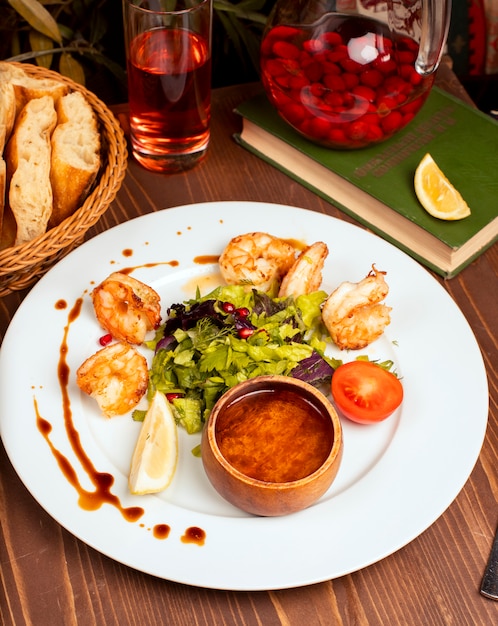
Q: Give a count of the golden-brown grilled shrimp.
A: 5